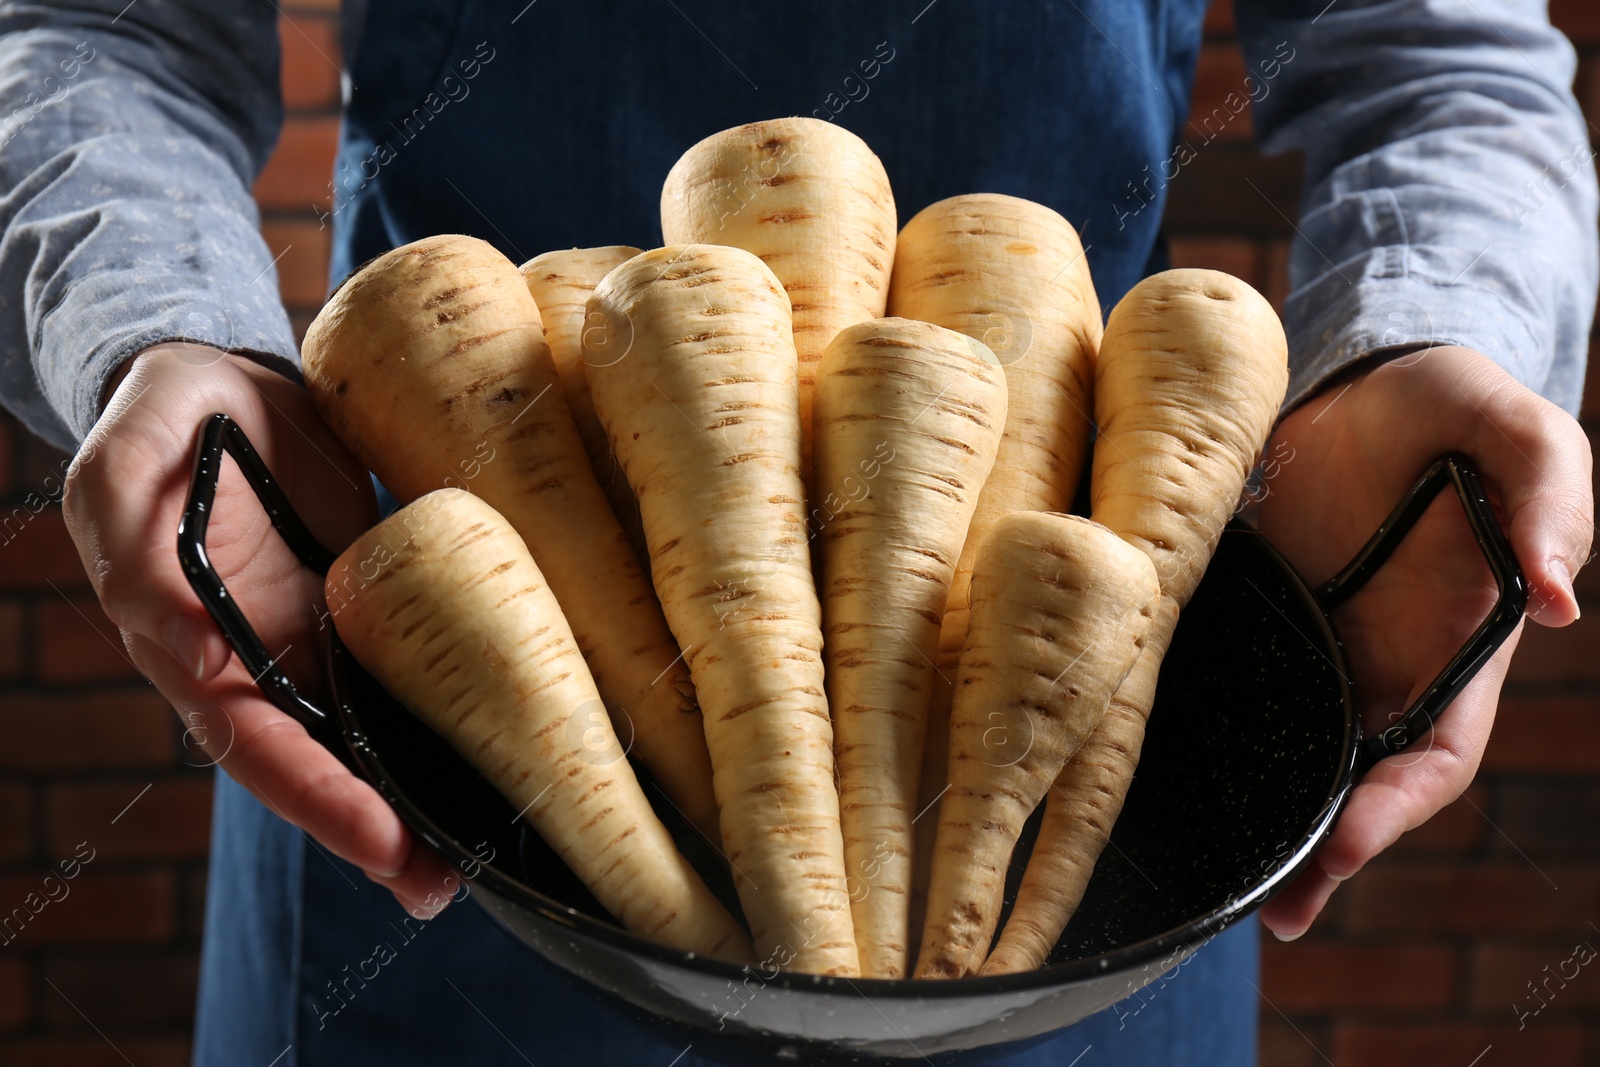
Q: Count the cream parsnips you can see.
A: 9